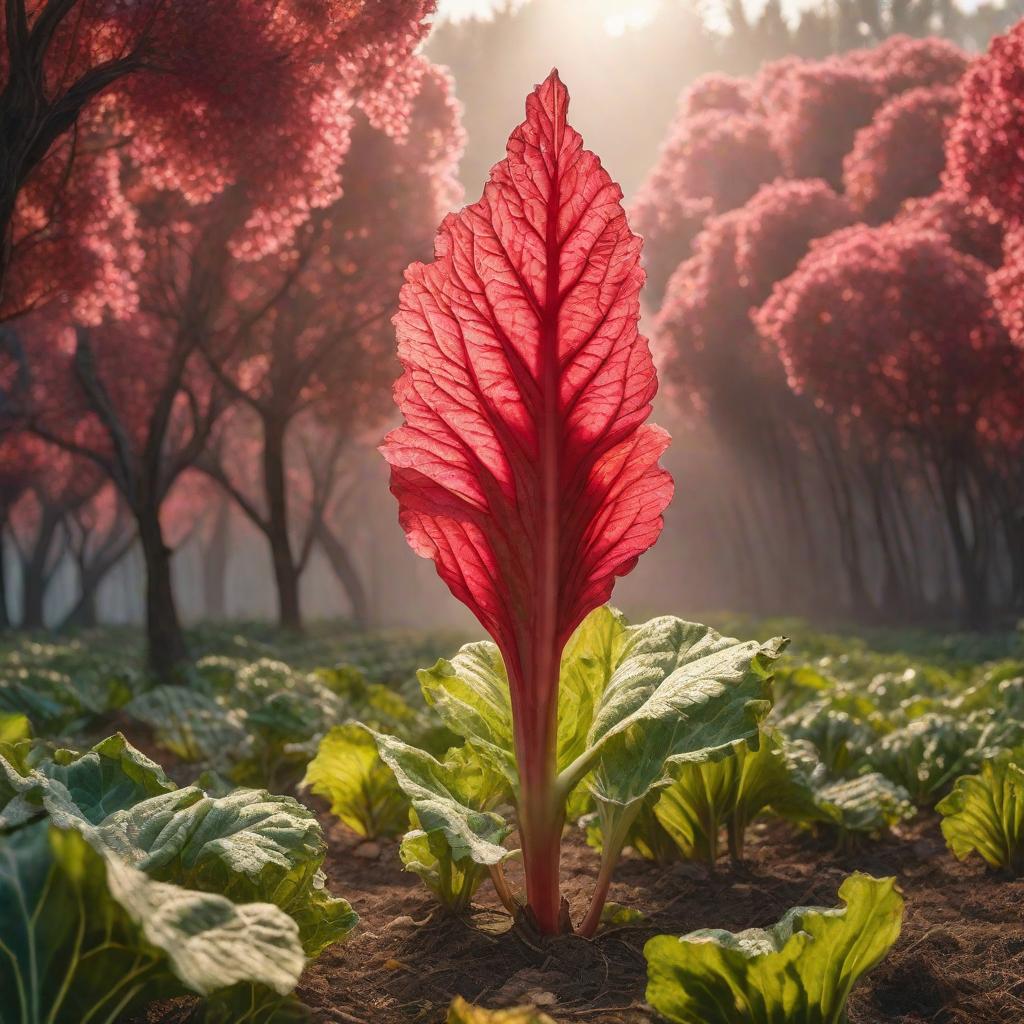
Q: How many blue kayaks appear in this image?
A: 0